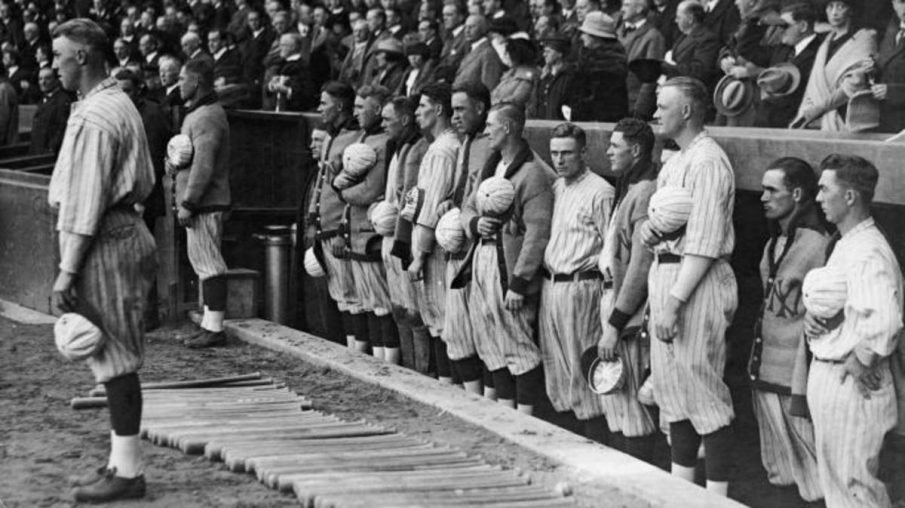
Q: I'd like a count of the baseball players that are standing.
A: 14